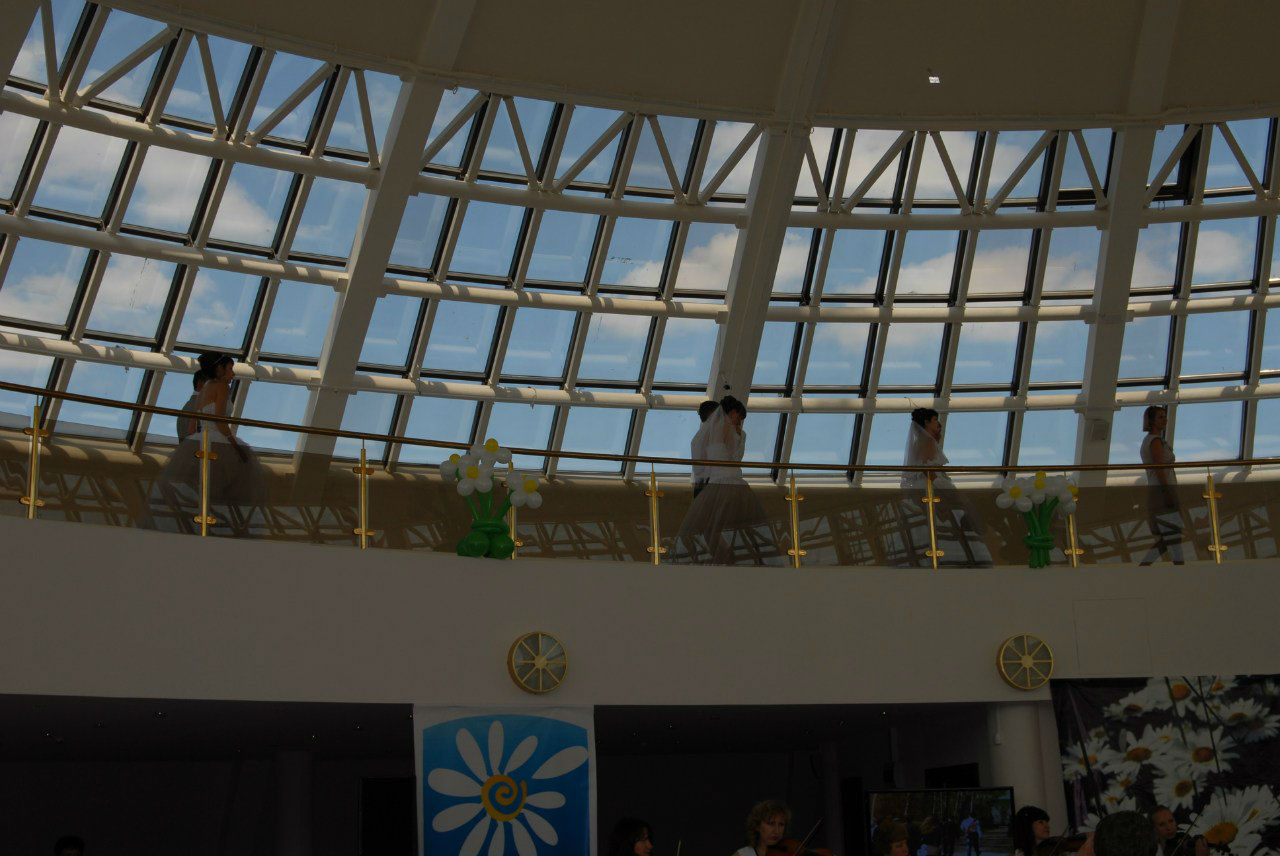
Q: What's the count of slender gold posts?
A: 9